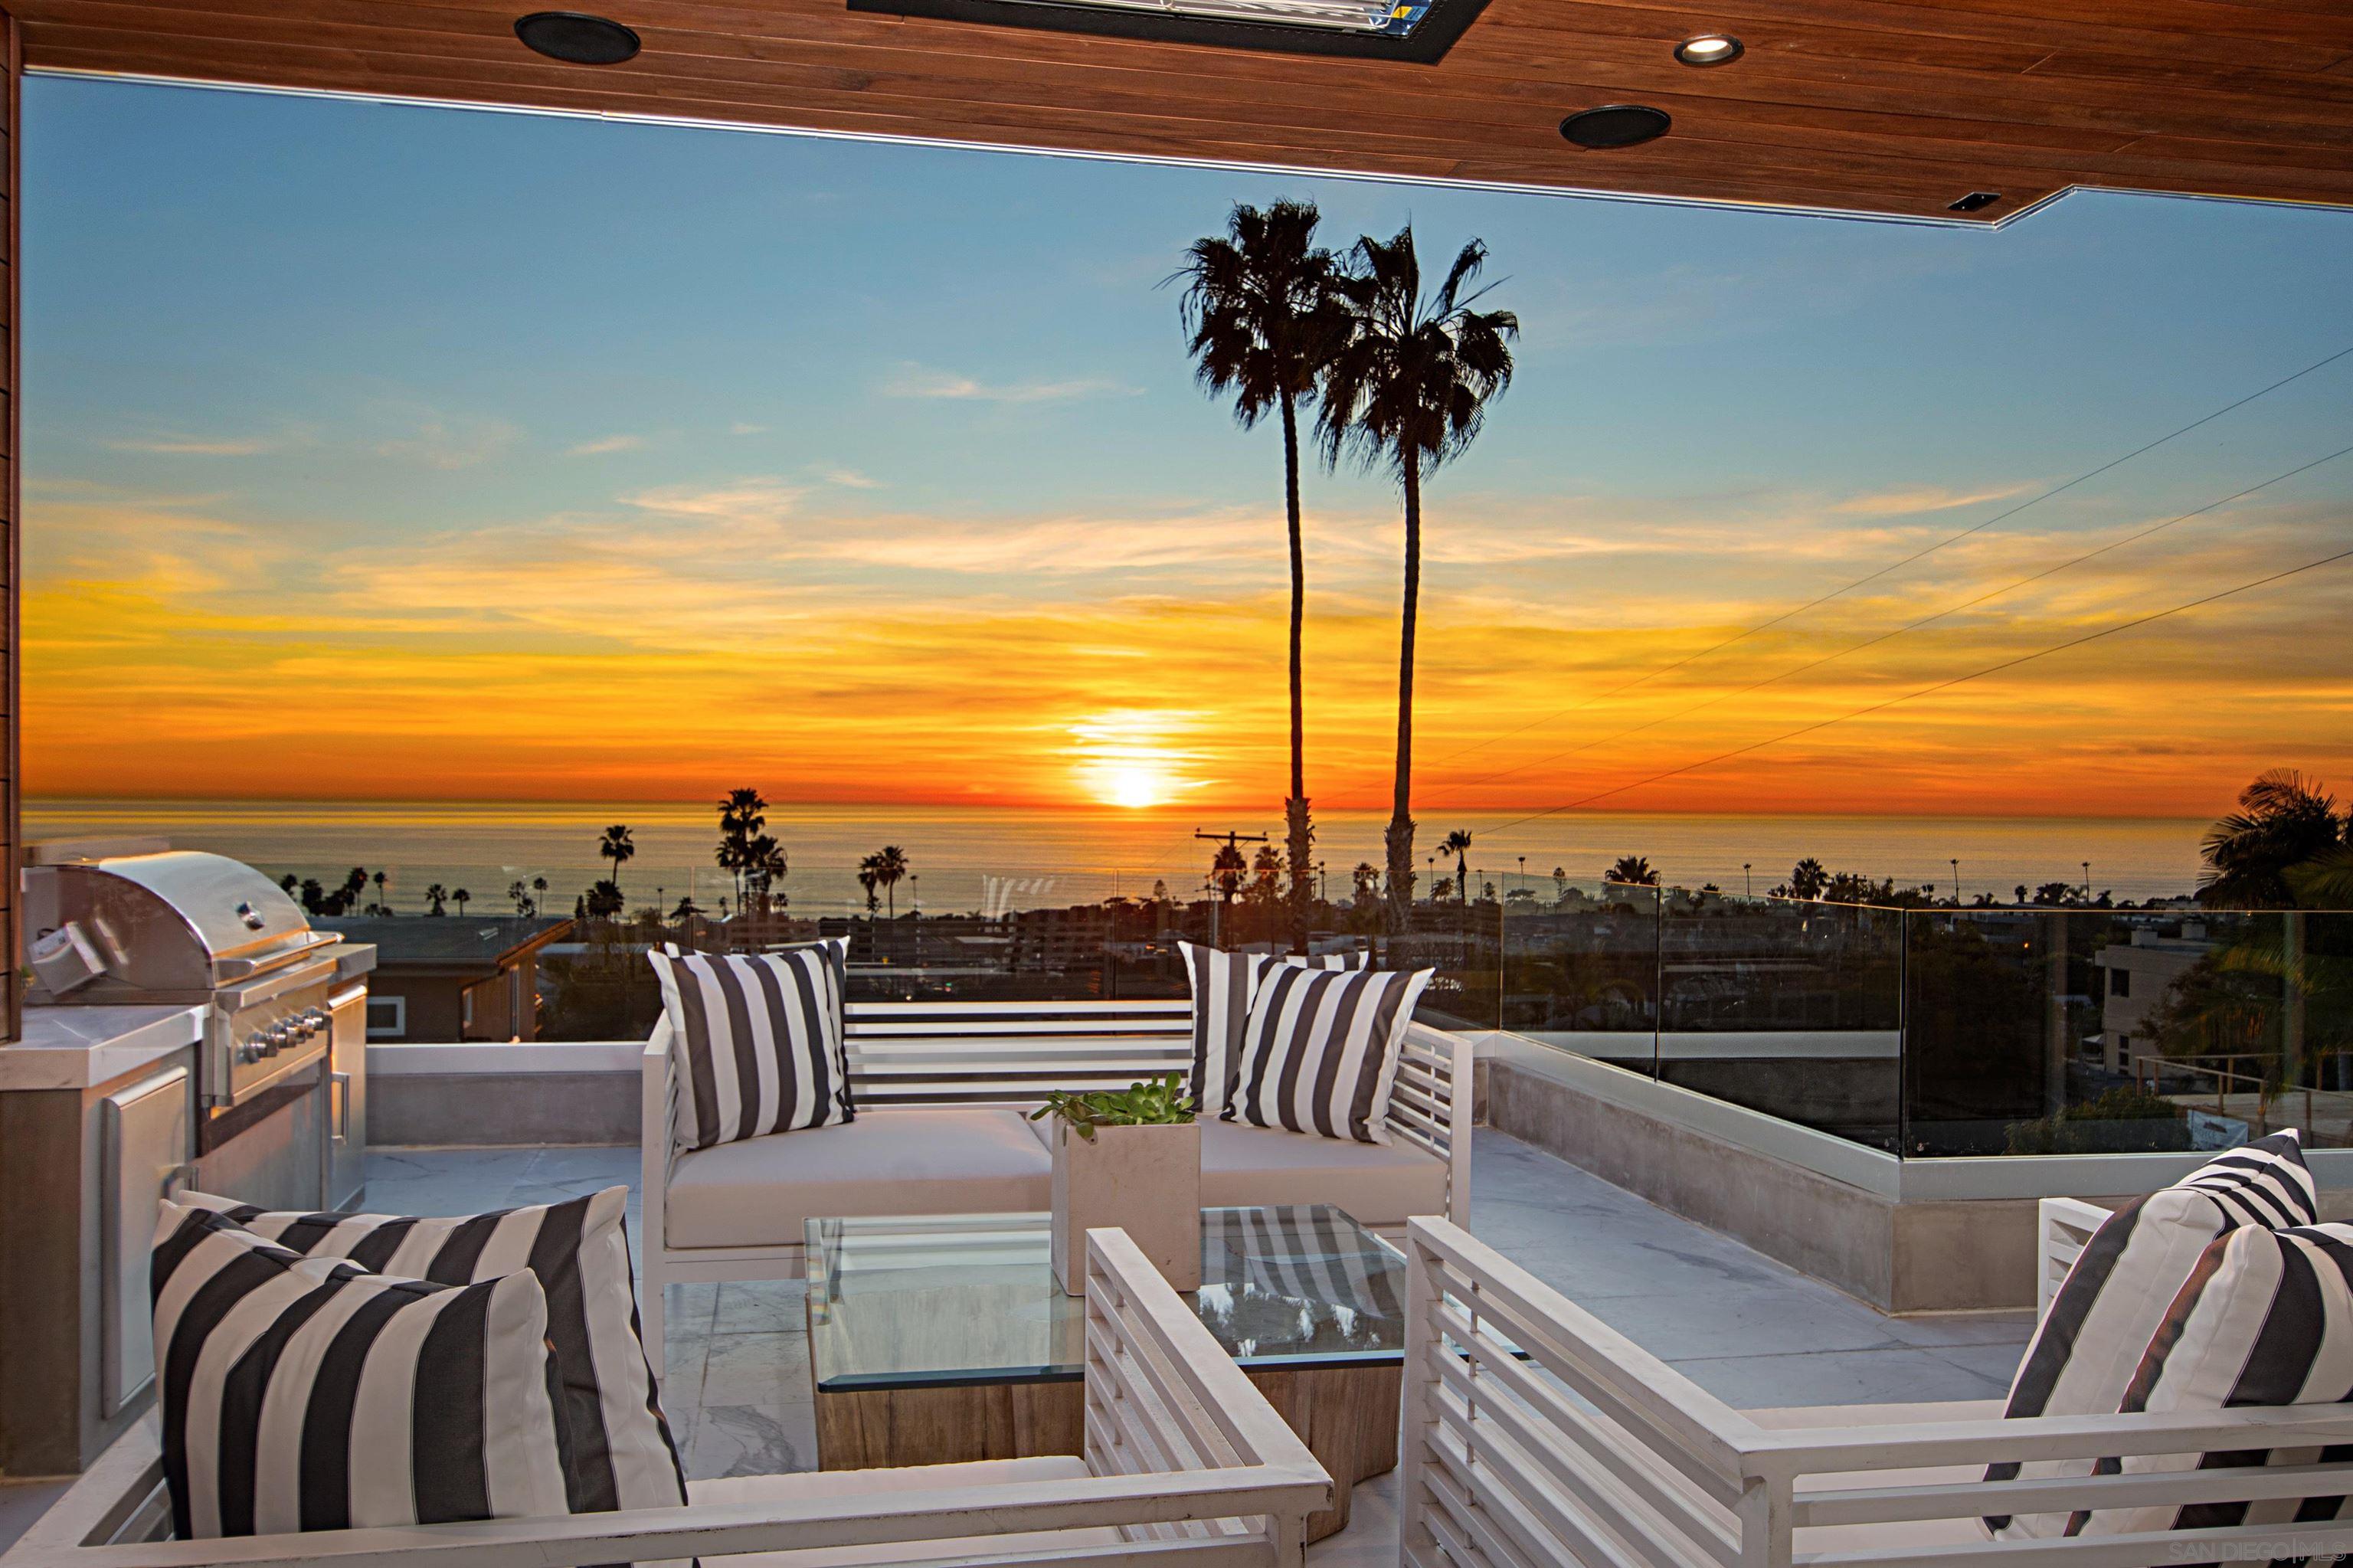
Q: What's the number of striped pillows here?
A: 8